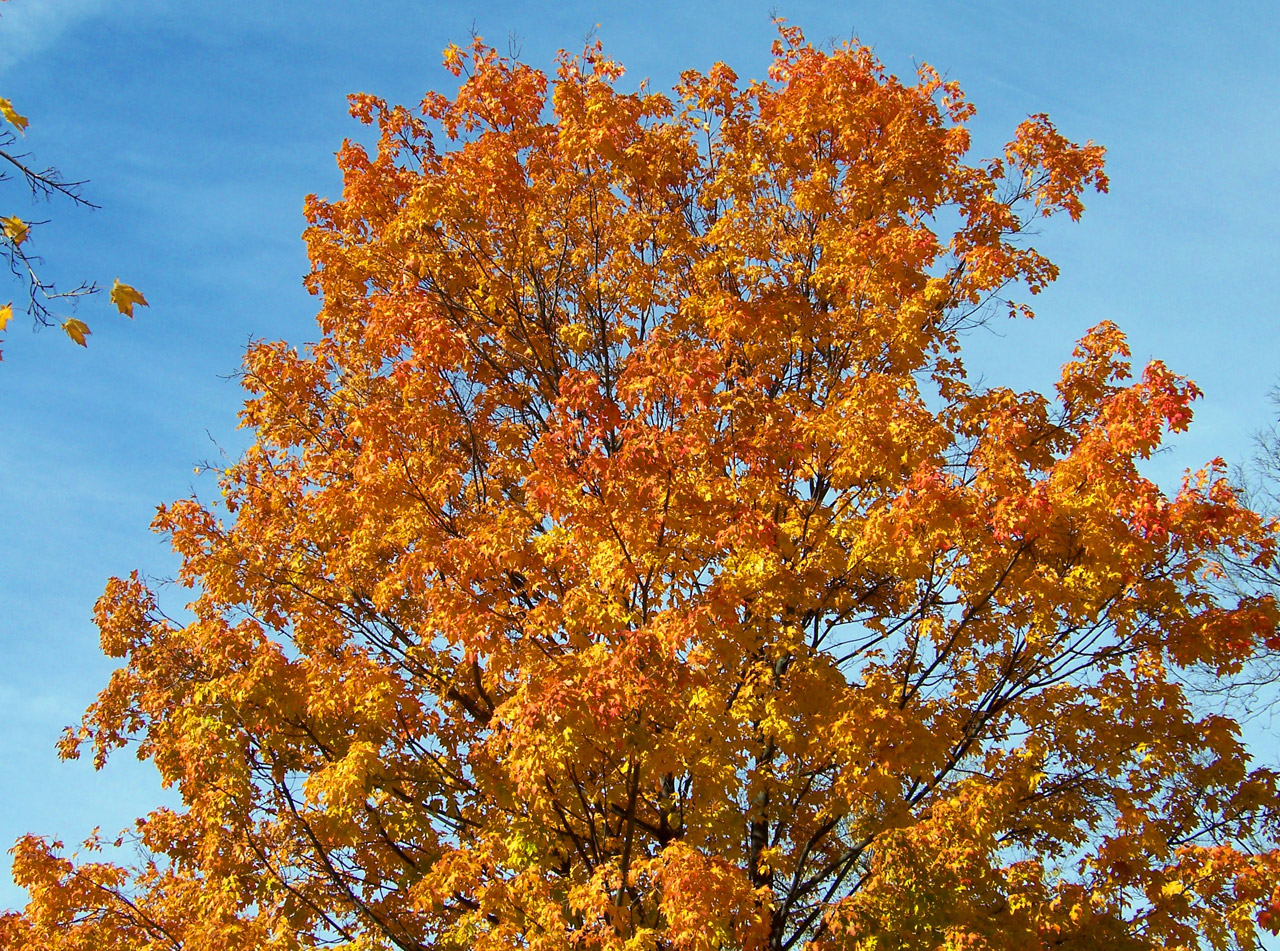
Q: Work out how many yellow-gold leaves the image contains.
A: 5